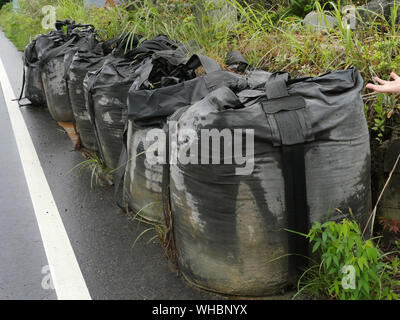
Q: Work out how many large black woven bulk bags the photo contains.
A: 6